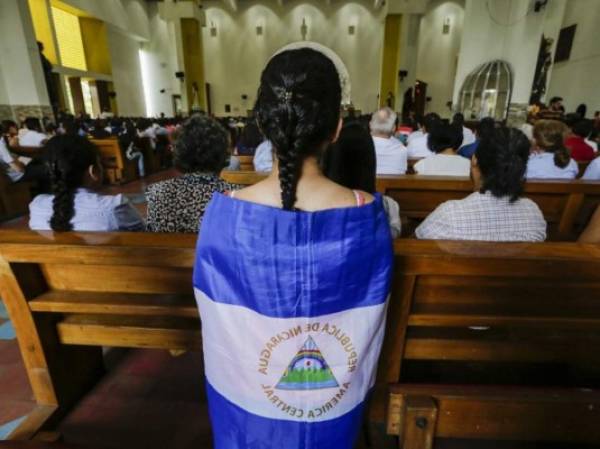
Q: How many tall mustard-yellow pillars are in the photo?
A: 2